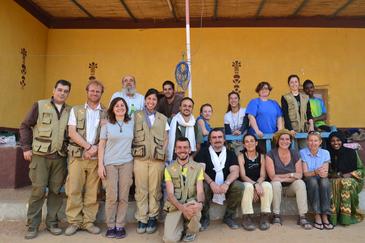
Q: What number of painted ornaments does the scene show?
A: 3